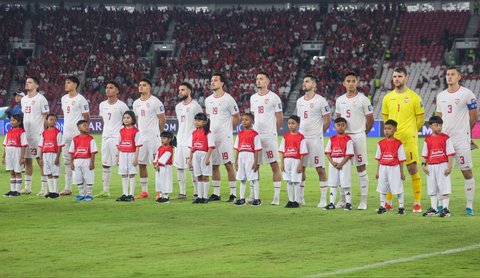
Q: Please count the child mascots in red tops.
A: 11